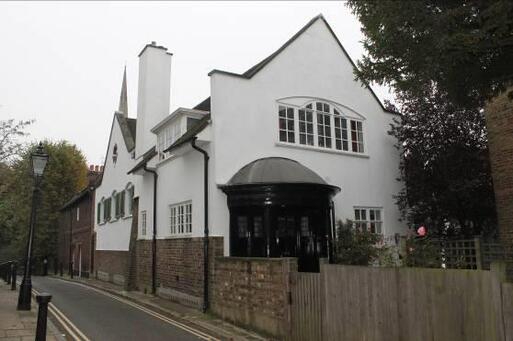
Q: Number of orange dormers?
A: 0